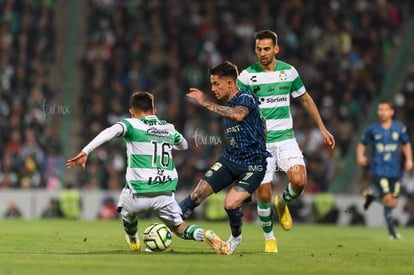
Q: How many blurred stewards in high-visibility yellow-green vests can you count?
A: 3